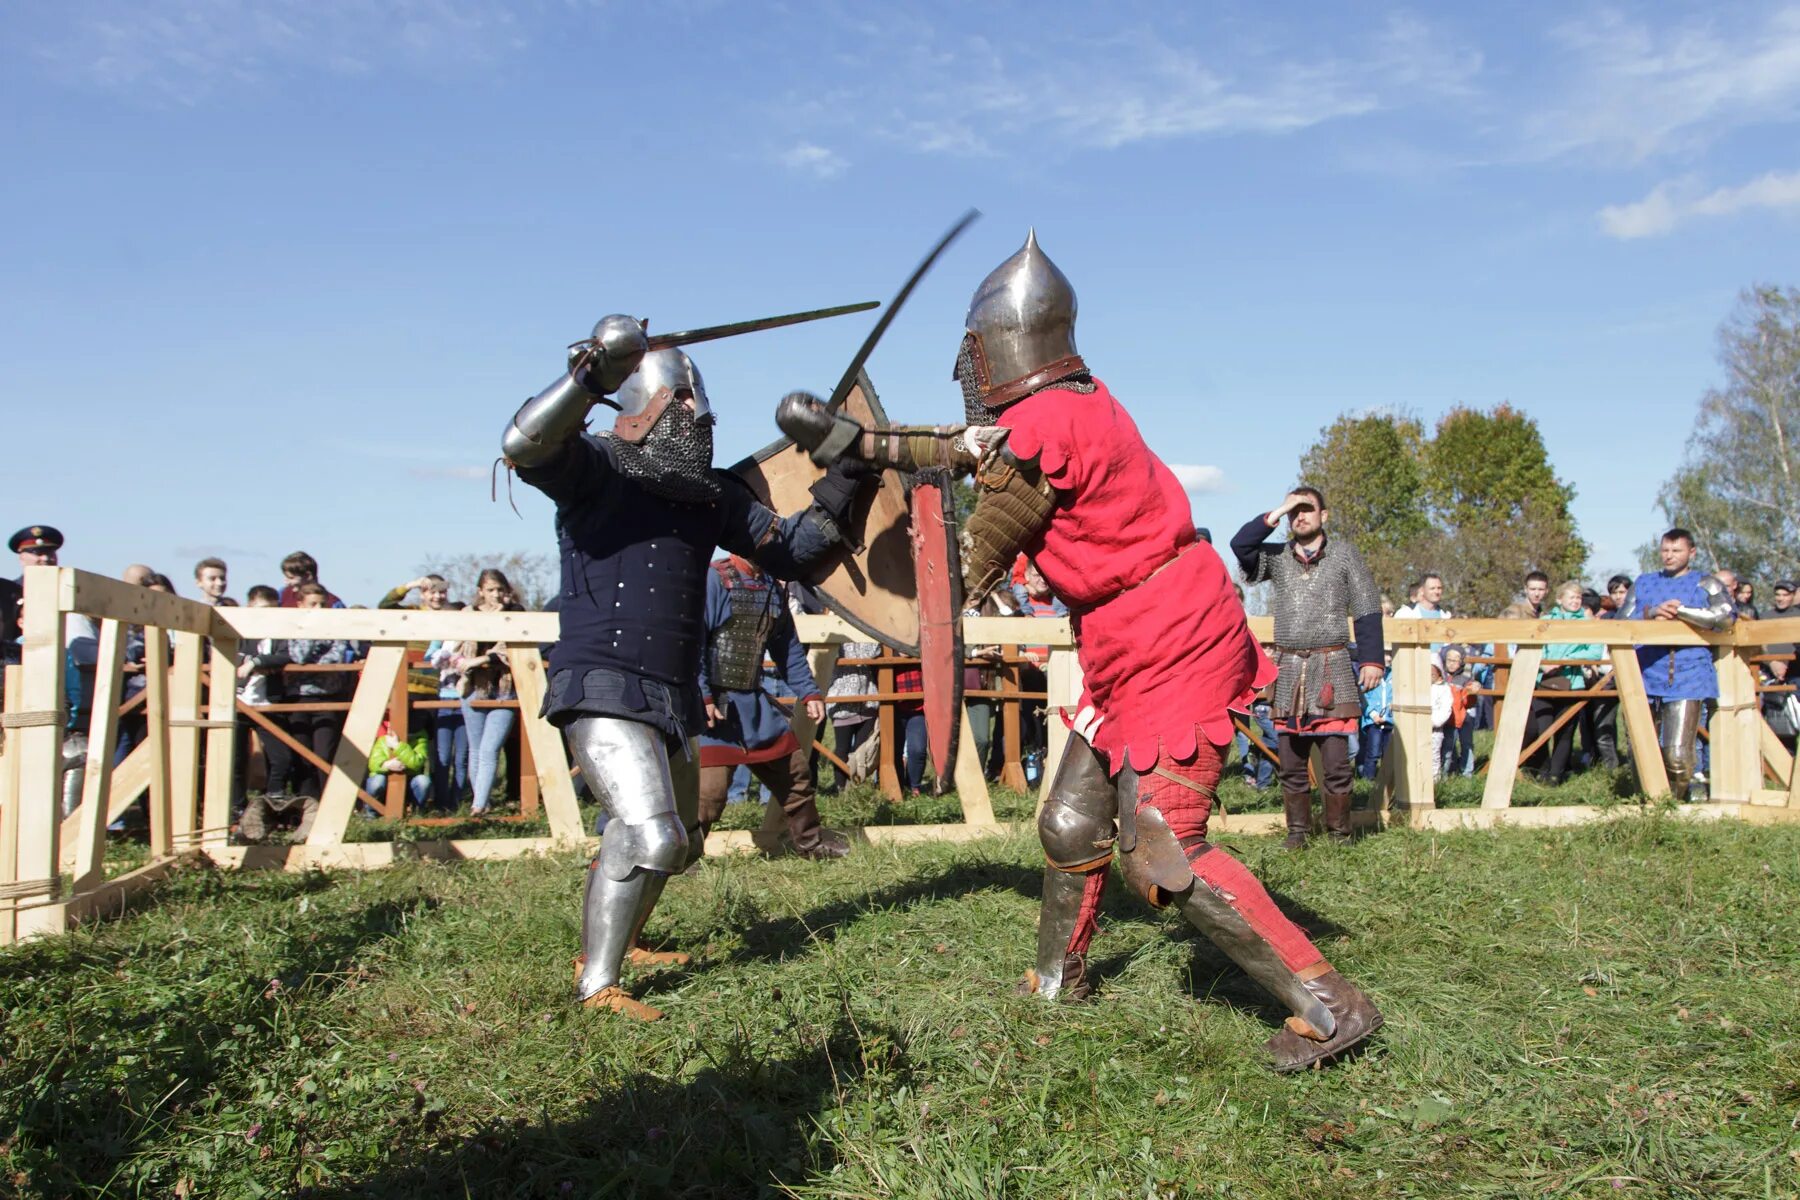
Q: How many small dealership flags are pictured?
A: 0